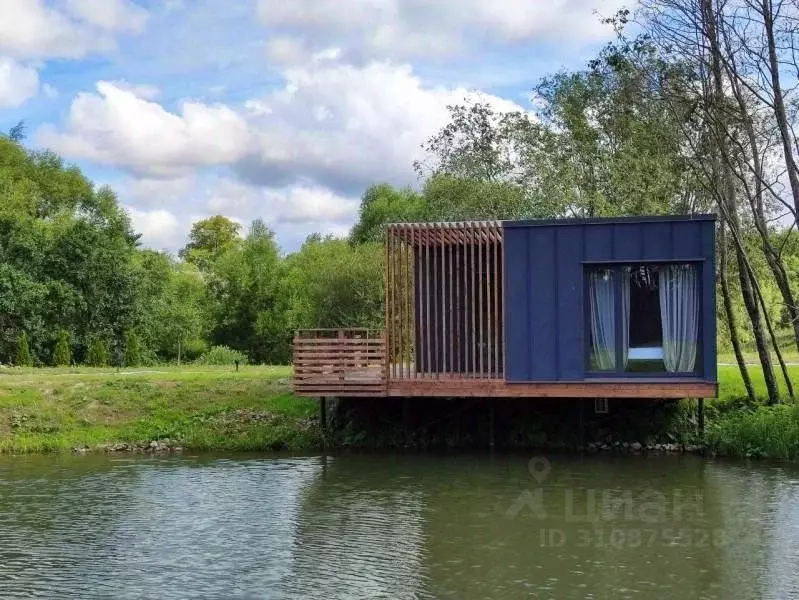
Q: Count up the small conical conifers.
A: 4